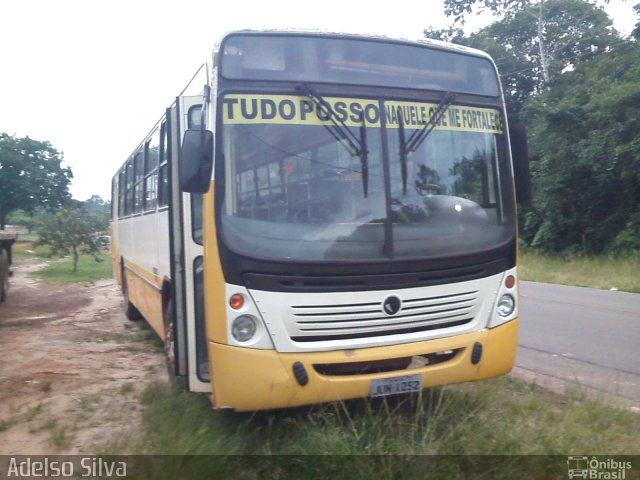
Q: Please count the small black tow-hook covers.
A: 2